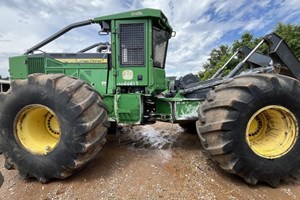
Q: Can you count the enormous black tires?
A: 2